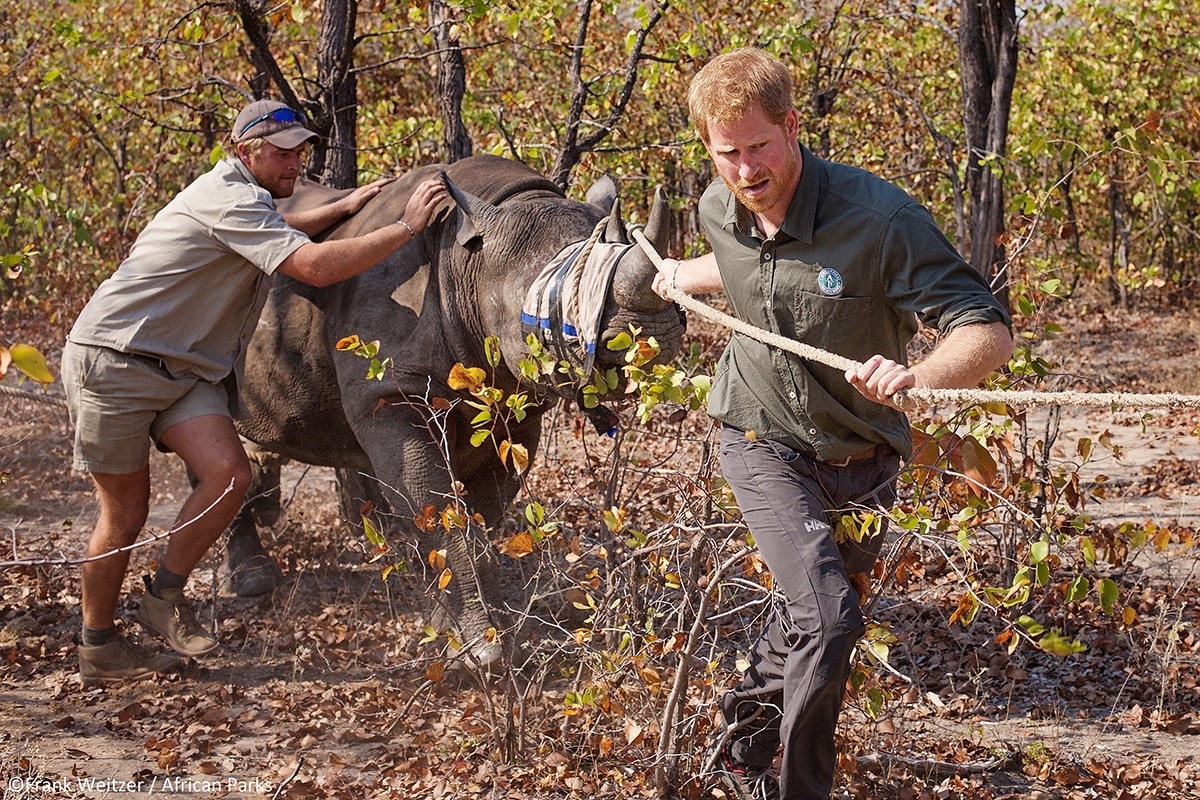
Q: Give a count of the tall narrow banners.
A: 0